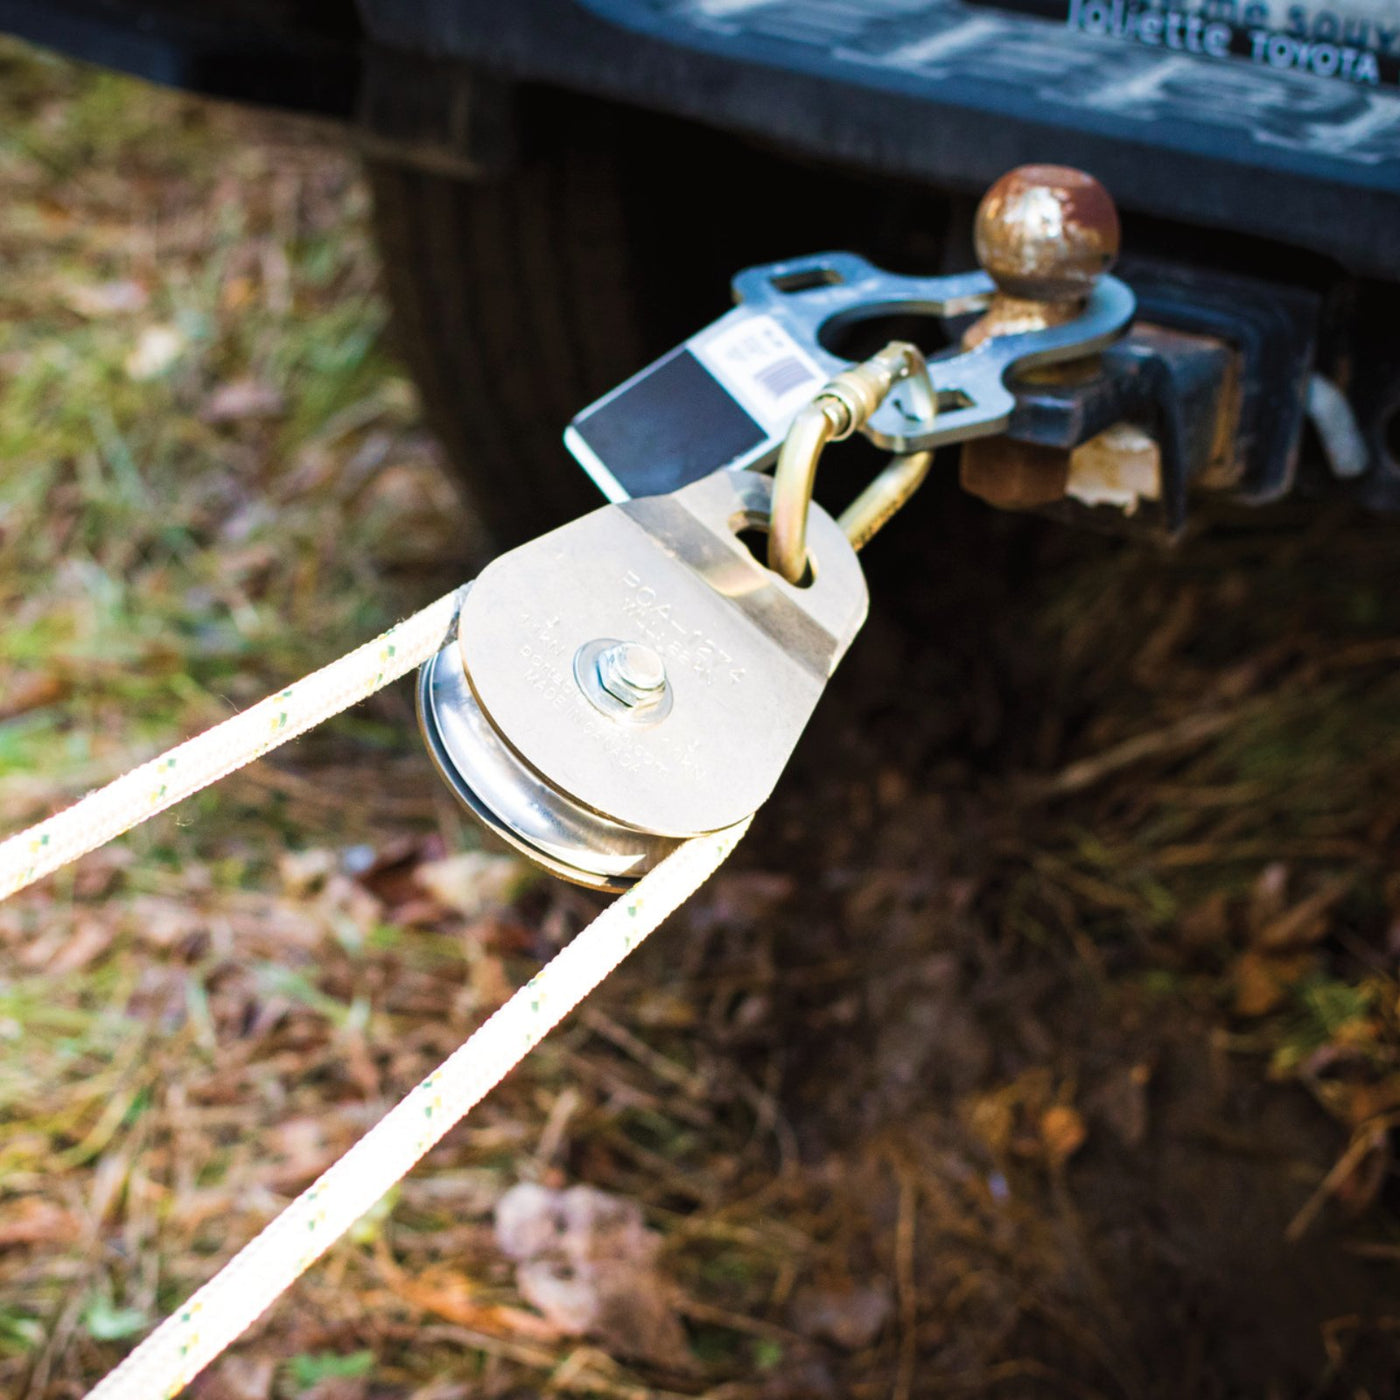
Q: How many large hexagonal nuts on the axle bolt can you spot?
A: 1